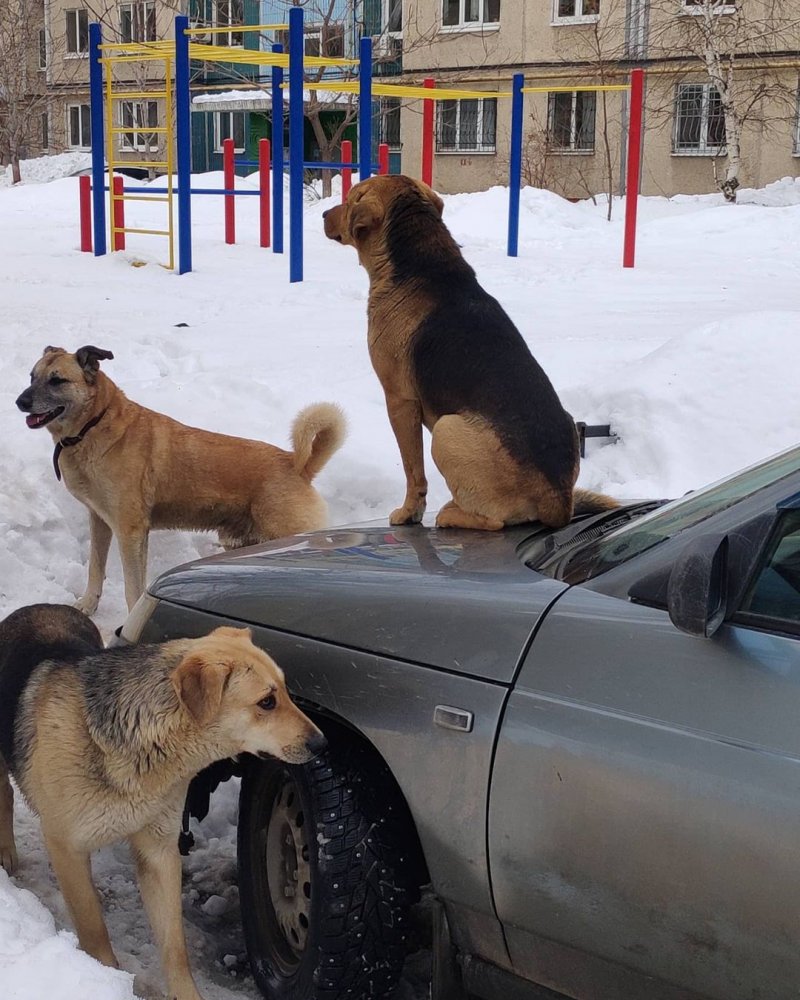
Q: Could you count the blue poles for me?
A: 6